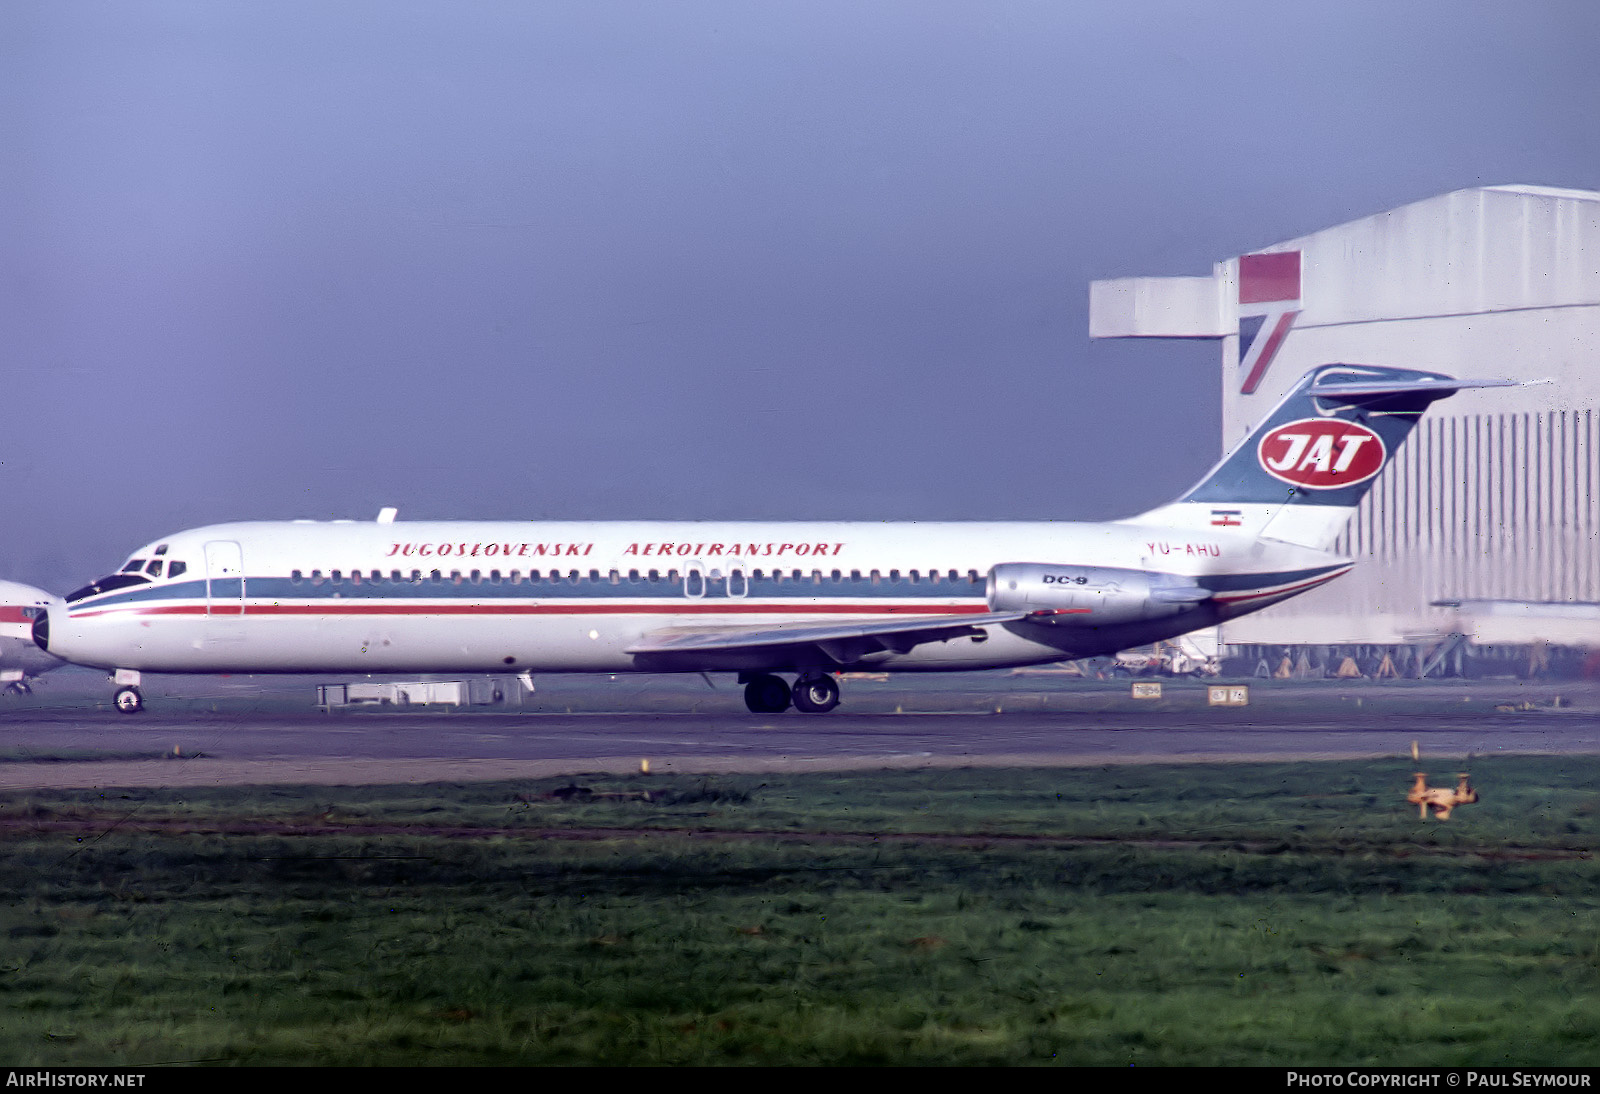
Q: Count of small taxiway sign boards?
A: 2